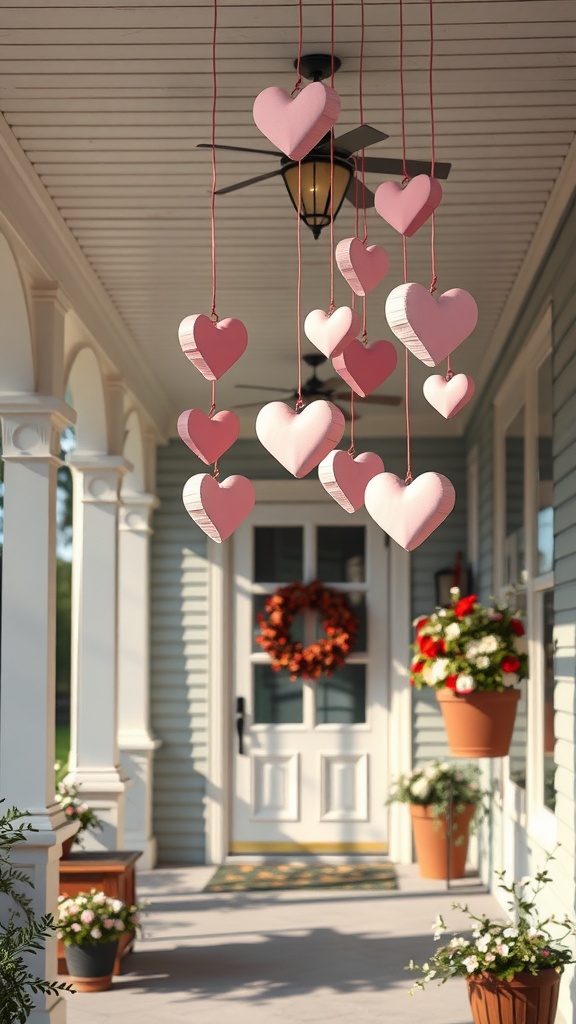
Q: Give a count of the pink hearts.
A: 13